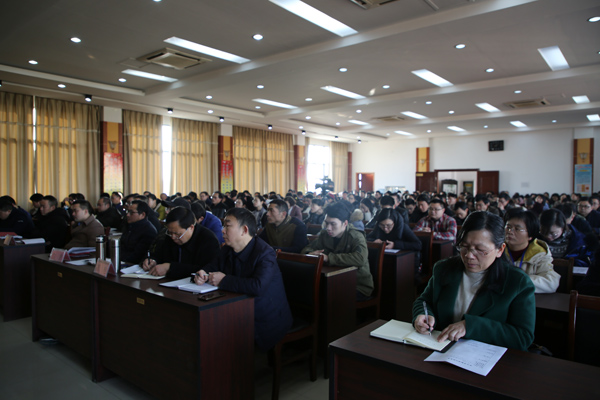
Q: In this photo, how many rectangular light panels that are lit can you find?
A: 15